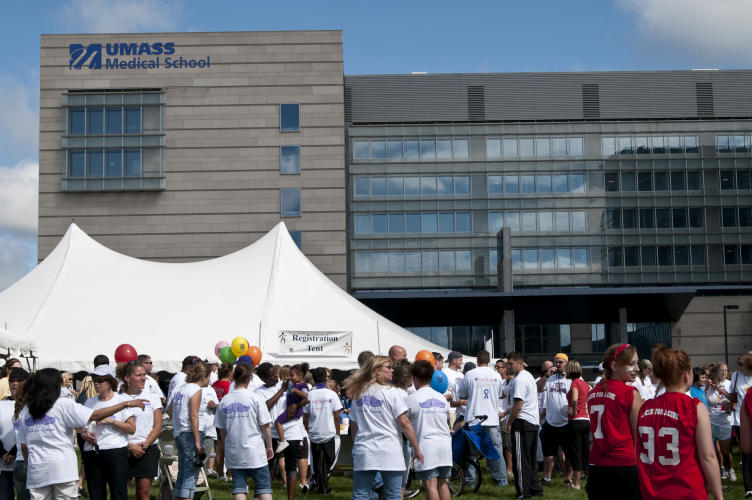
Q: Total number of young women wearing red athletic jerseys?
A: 2